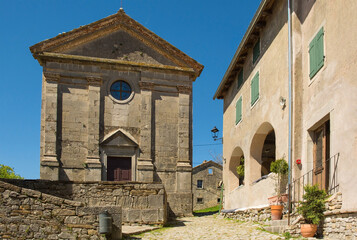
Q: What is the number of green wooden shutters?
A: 5